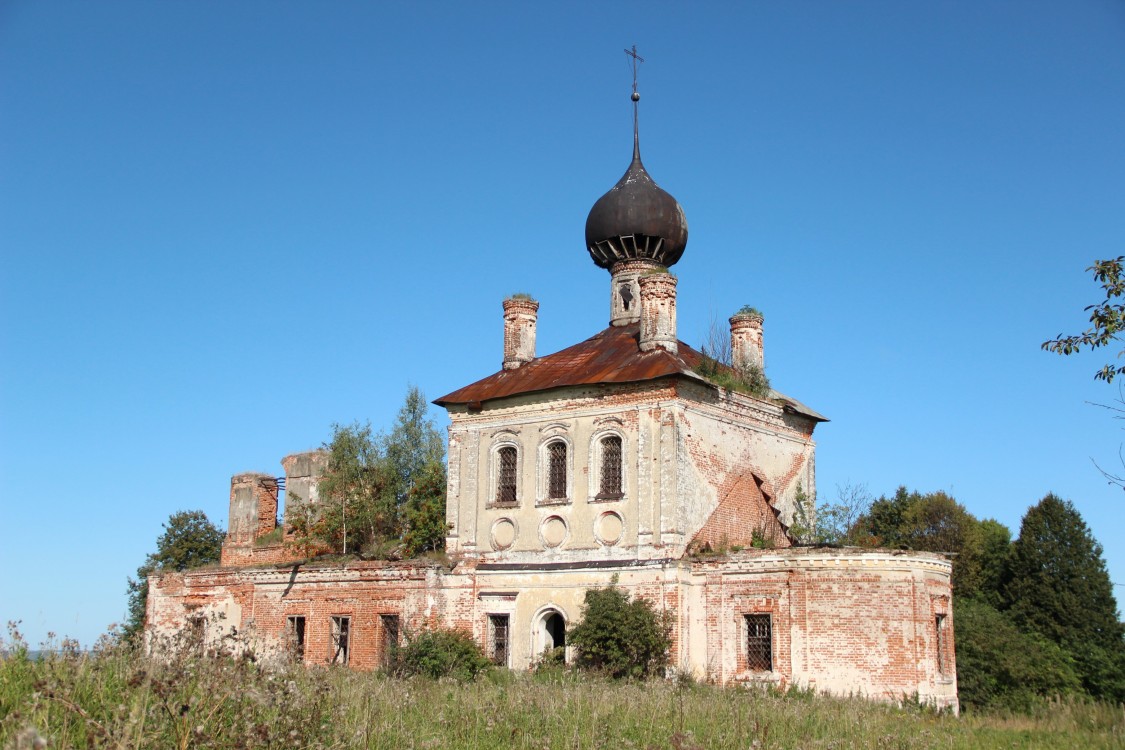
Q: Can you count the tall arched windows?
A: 3